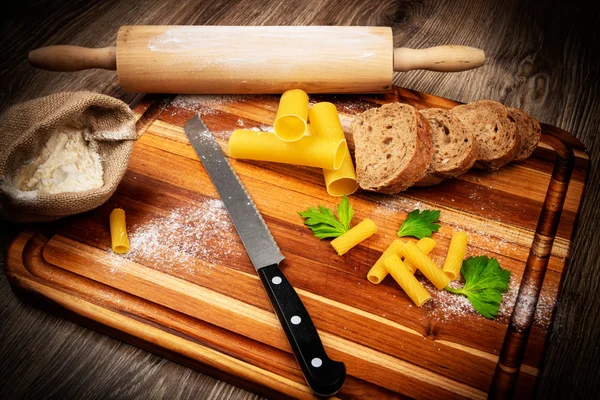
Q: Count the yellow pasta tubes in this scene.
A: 10